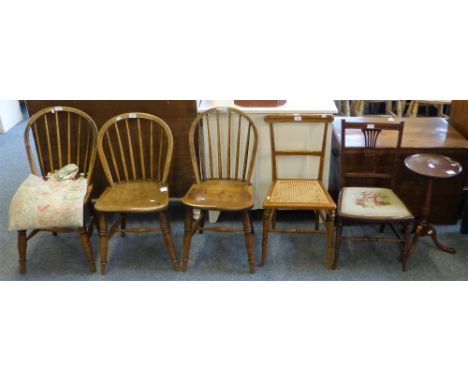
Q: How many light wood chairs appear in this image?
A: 4